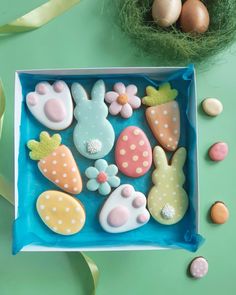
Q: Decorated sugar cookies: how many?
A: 10